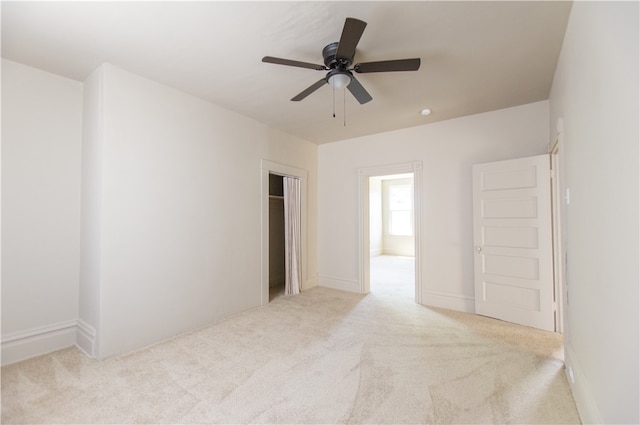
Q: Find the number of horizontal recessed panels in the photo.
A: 5